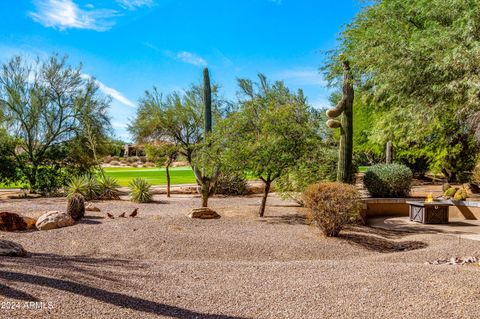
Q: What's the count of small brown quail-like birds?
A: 3